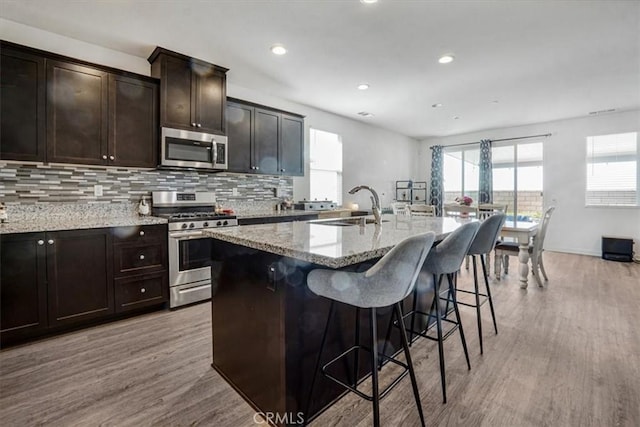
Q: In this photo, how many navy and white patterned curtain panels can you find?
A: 2